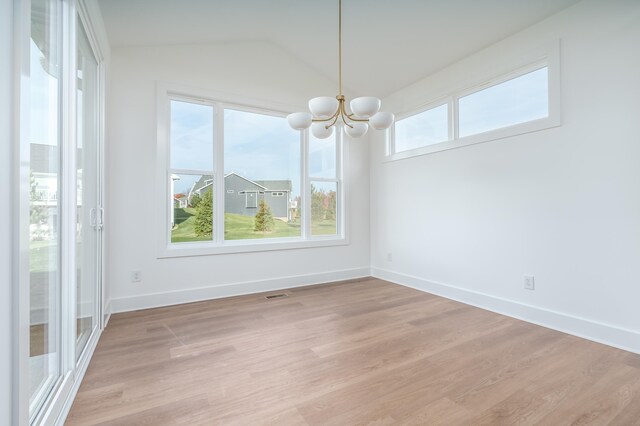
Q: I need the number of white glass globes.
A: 6